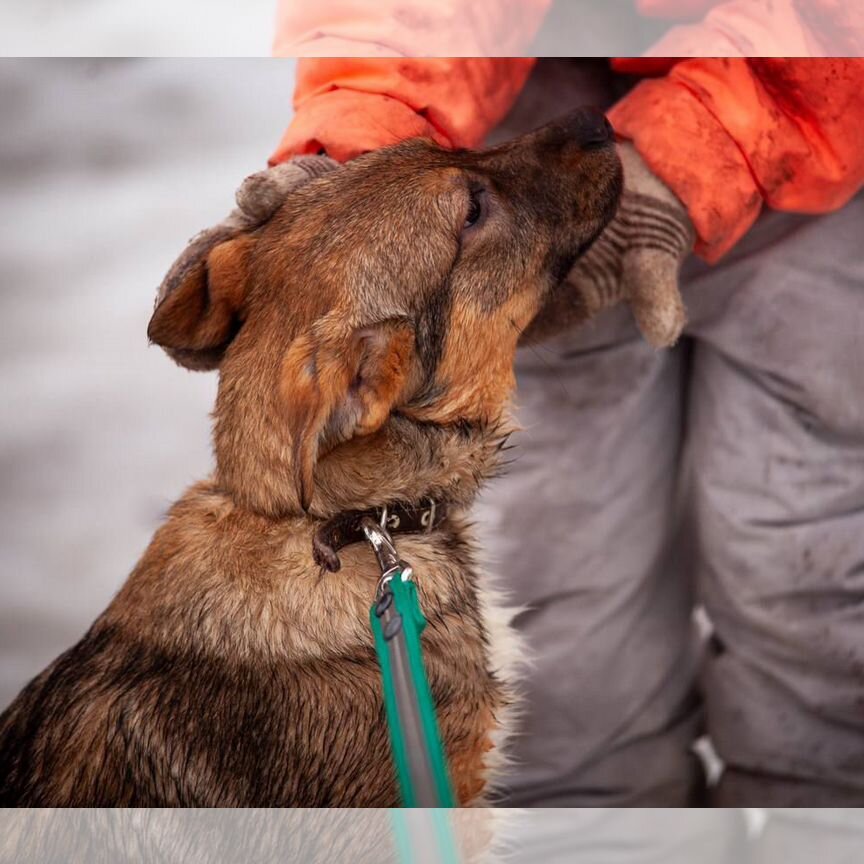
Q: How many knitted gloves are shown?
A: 2